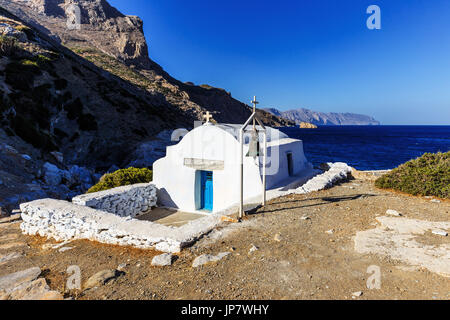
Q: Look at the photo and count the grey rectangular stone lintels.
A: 1